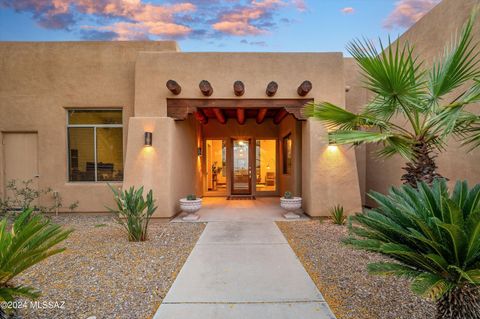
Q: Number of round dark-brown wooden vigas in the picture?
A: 5